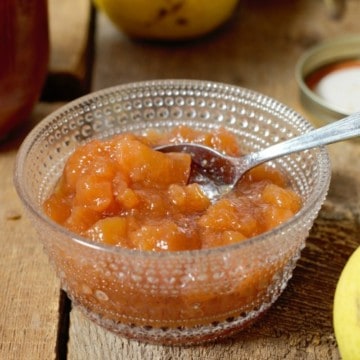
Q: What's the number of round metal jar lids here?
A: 1